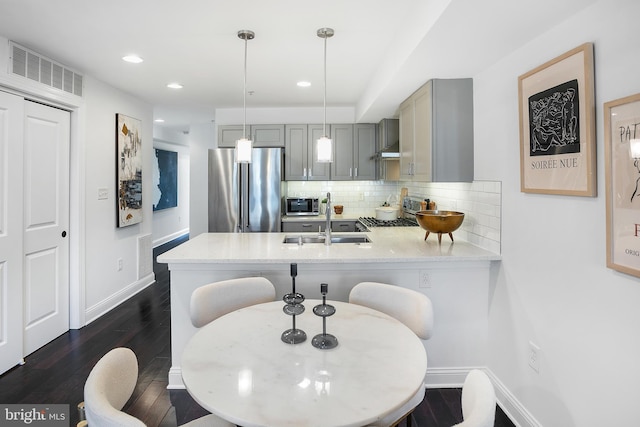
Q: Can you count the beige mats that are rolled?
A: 0